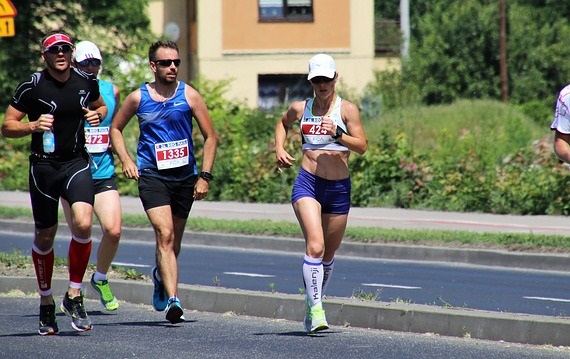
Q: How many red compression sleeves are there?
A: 2